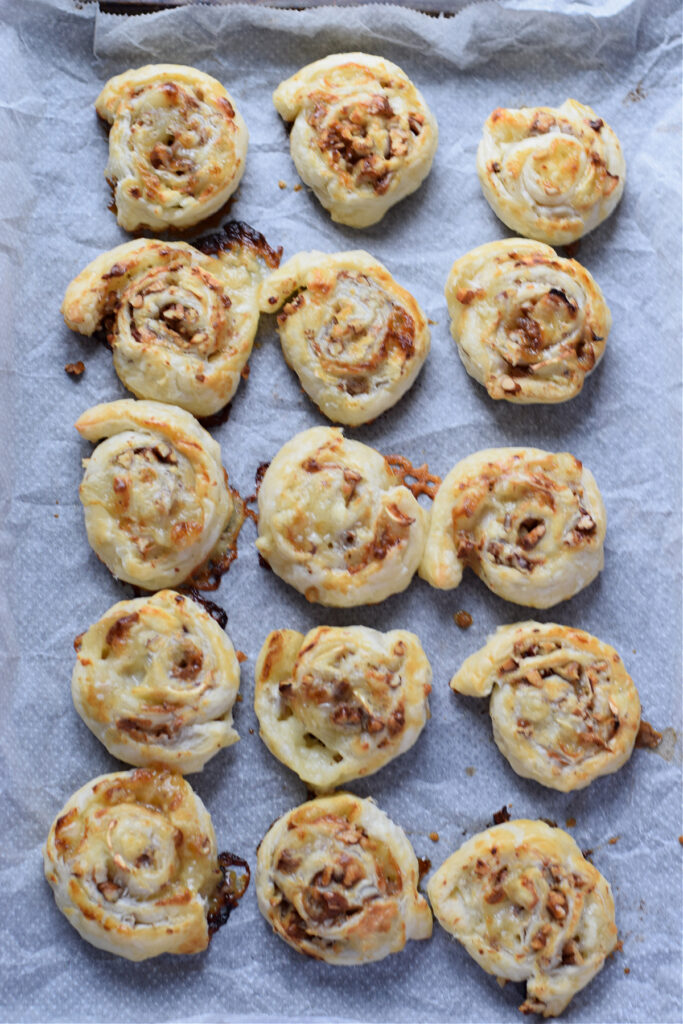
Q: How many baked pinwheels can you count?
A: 15